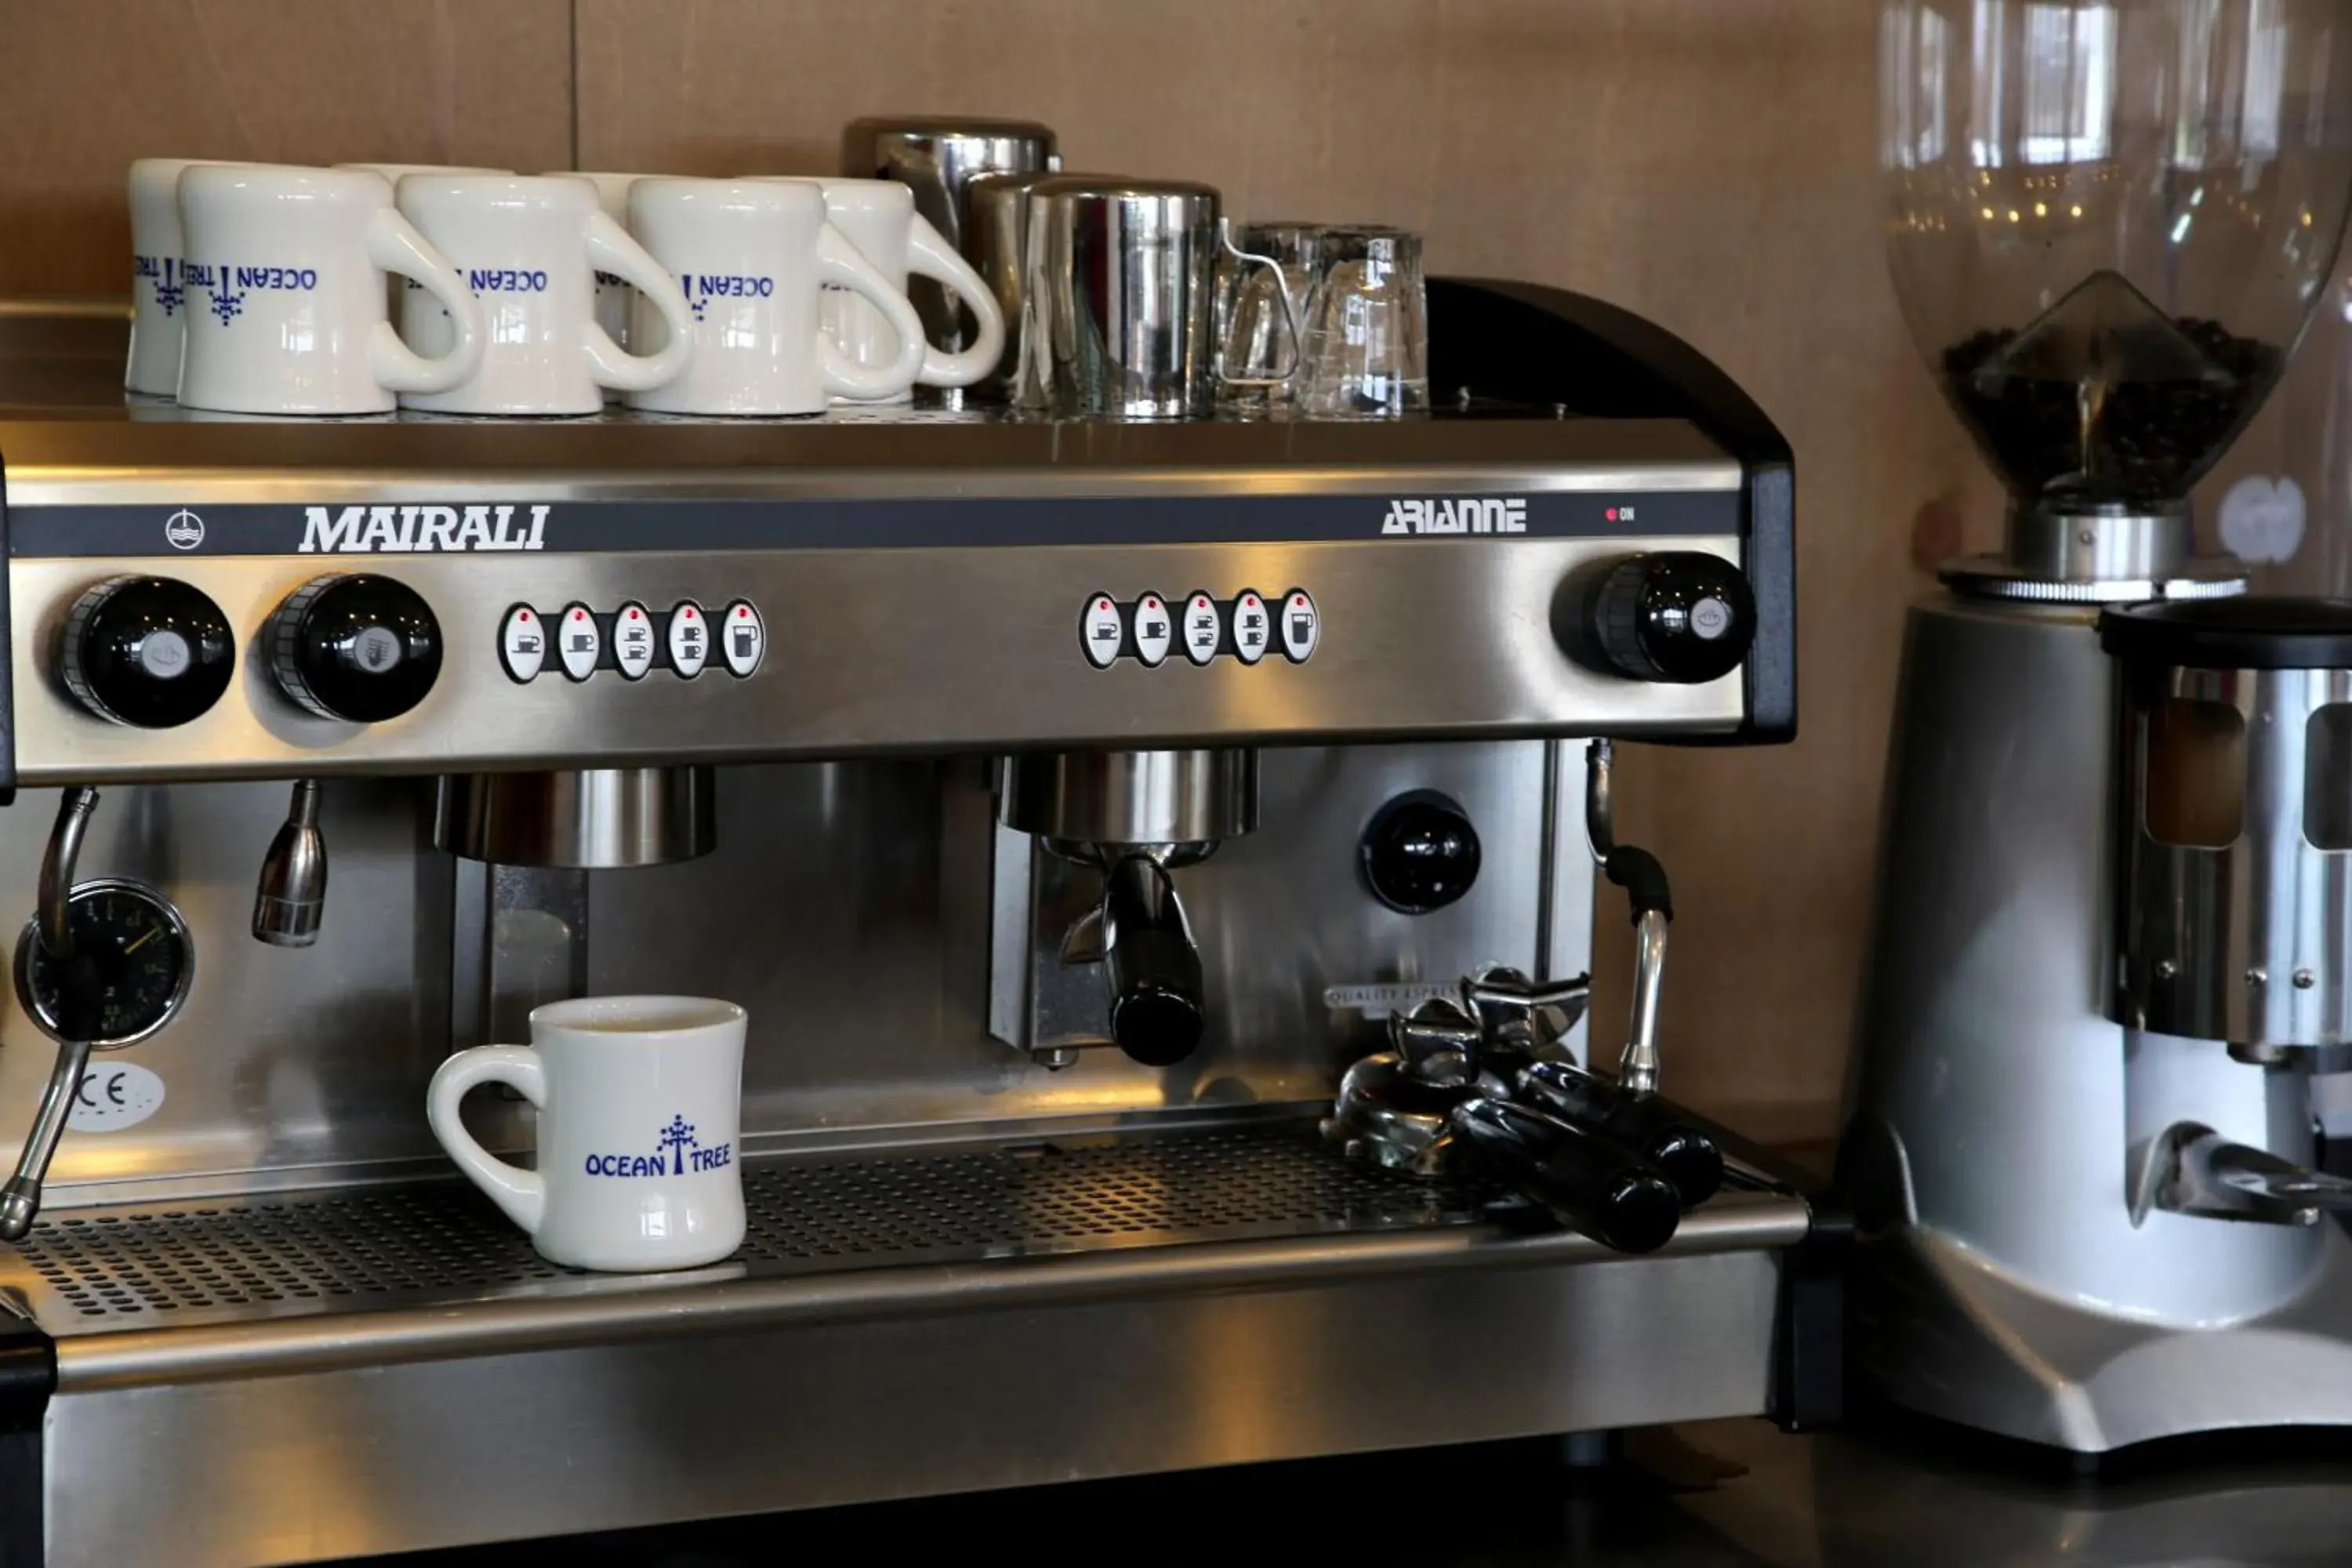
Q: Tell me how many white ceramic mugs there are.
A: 8